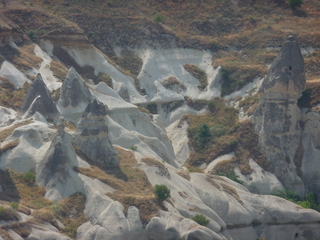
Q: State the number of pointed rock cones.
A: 5